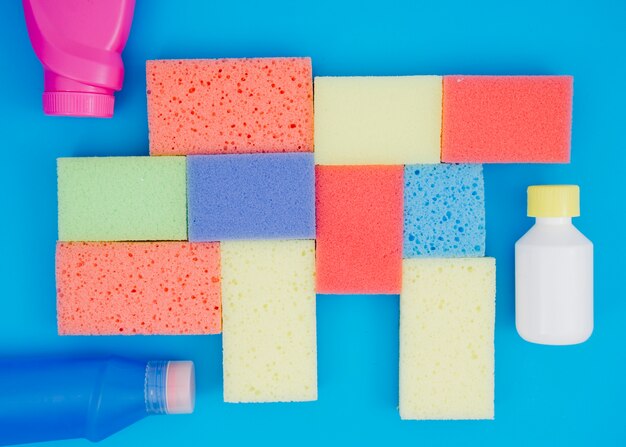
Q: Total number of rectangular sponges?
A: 10